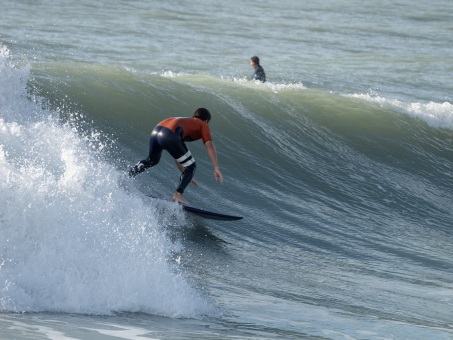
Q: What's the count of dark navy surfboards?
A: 1